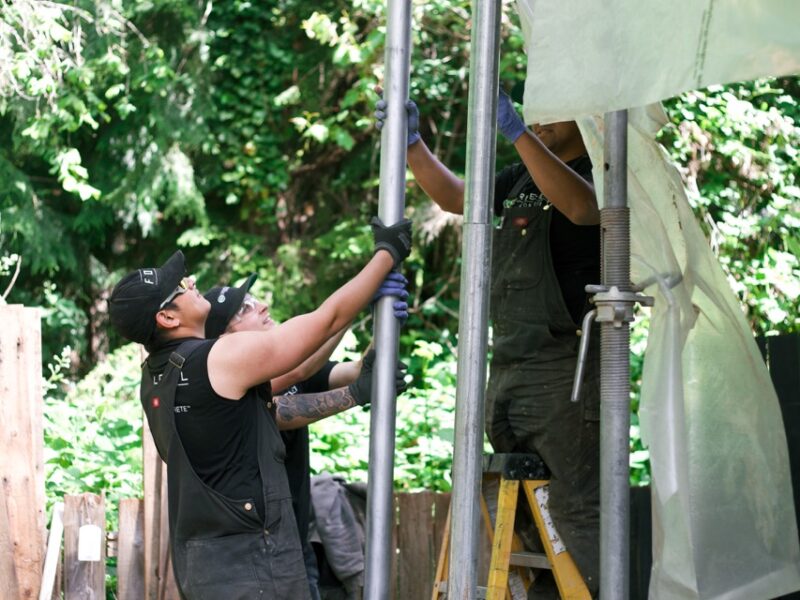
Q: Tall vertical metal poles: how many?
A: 3